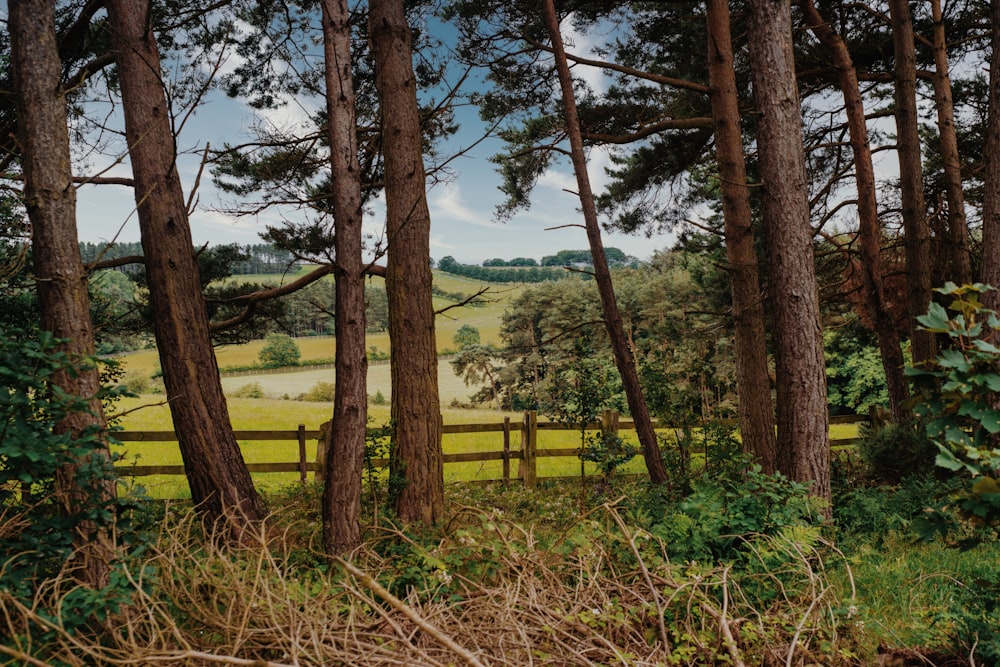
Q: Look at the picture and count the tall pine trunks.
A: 11